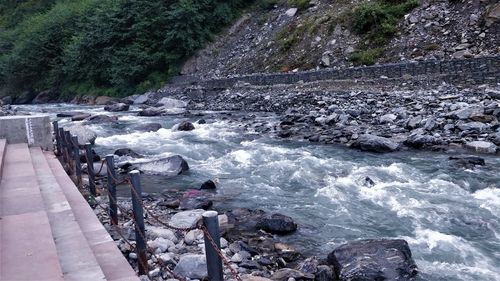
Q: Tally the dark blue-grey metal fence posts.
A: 8